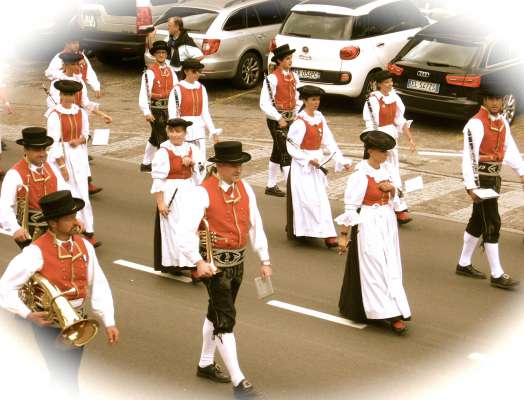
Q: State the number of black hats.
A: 13